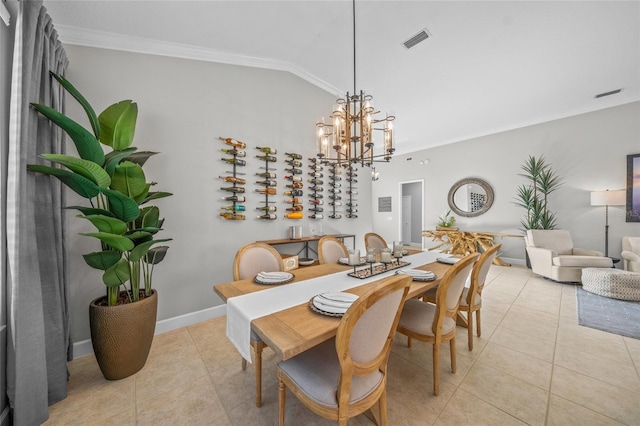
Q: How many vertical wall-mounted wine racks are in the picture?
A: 6